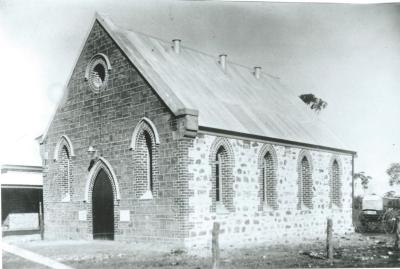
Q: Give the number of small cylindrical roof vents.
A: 3